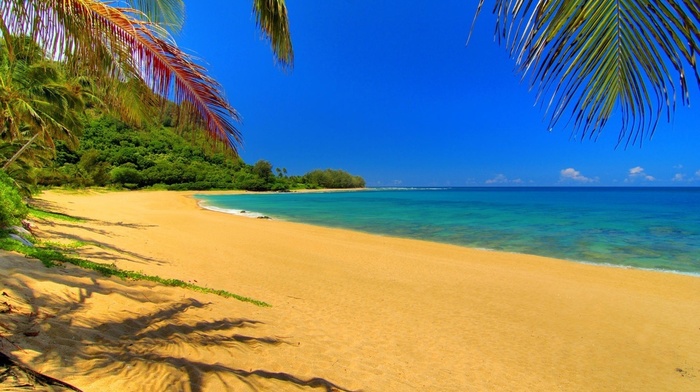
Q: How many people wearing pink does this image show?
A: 0